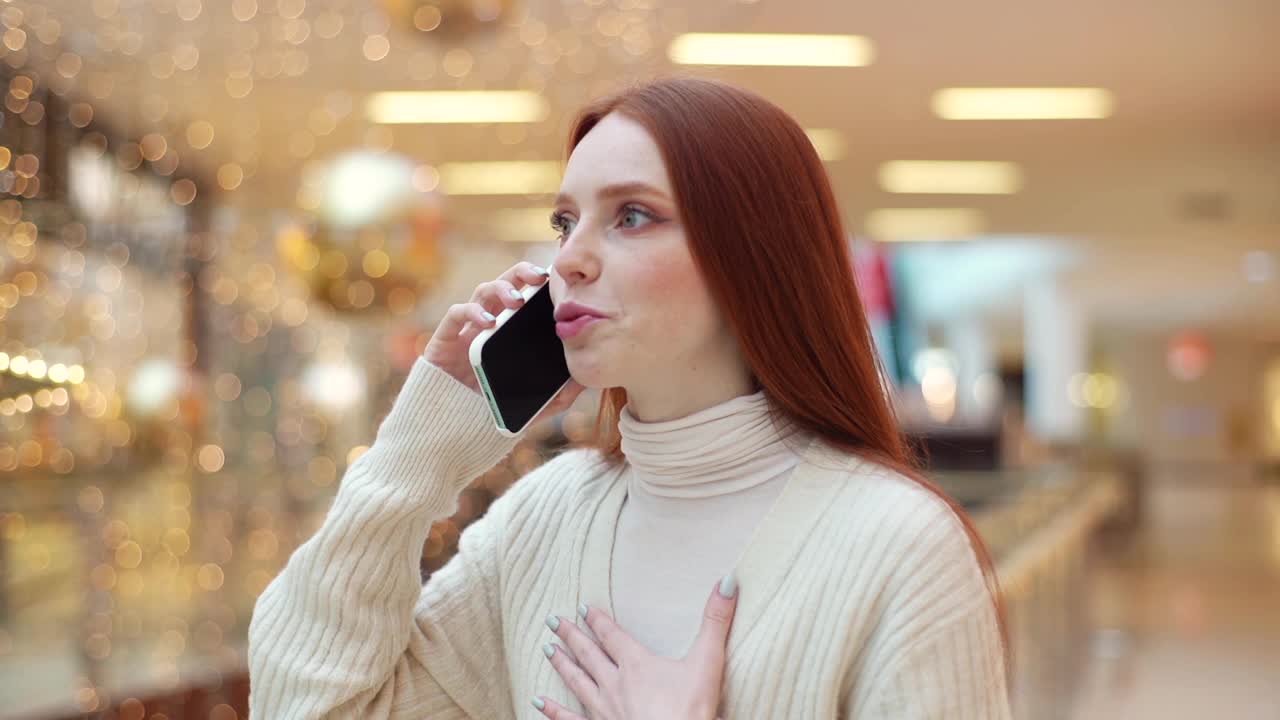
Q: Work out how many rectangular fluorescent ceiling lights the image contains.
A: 8